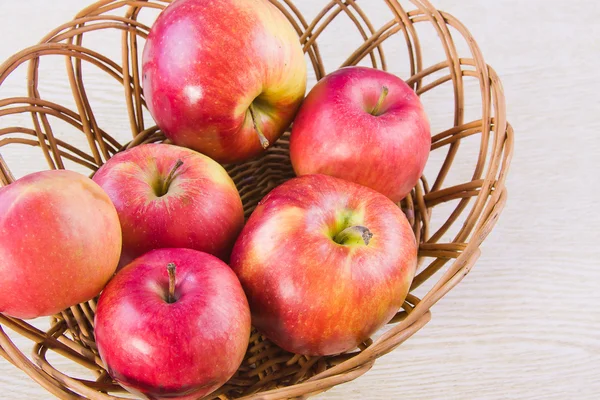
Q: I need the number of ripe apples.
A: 6